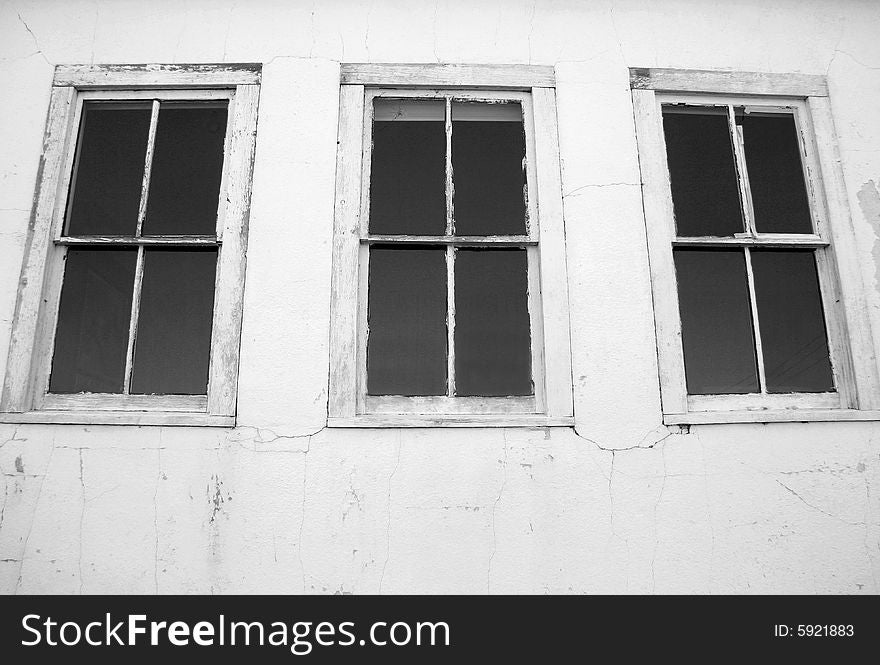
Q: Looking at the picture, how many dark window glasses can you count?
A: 12